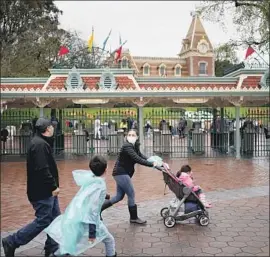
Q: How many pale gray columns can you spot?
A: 3